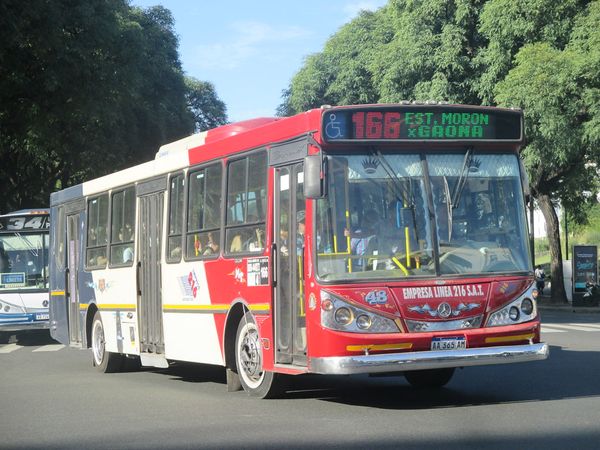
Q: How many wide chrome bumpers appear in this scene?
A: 1